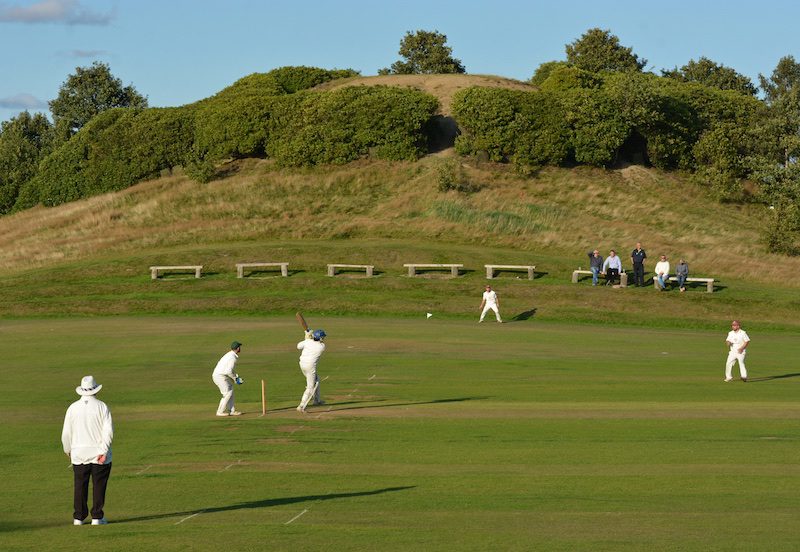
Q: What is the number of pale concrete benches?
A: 7